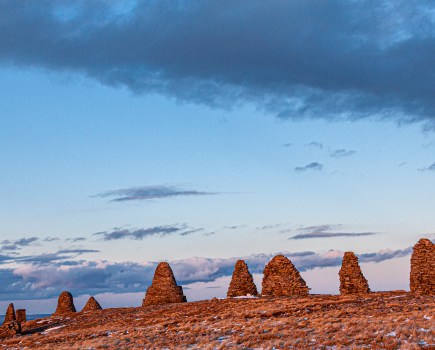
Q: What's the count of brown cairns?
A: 9